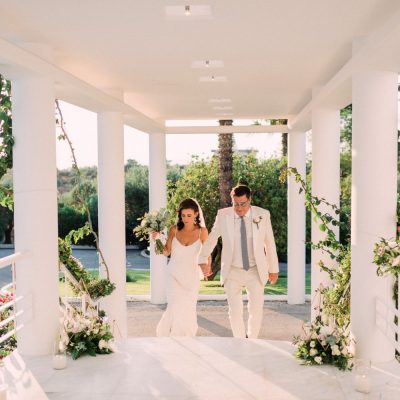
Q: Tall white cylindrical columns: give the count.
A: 6